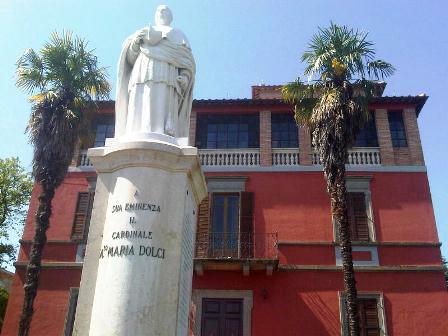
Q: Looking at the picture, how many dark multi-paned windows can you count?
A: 5